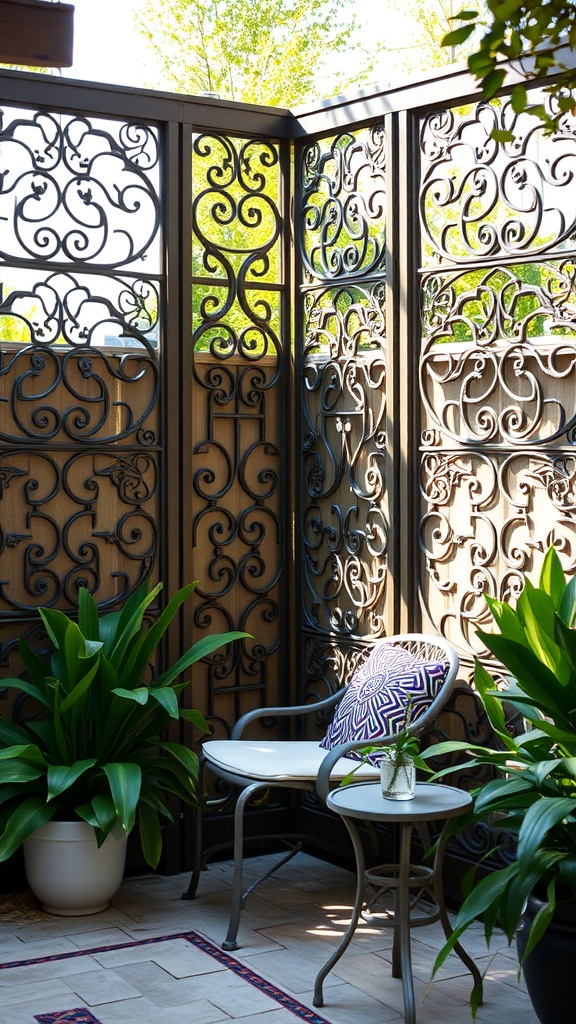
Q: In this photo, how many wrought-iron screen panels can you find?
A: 4